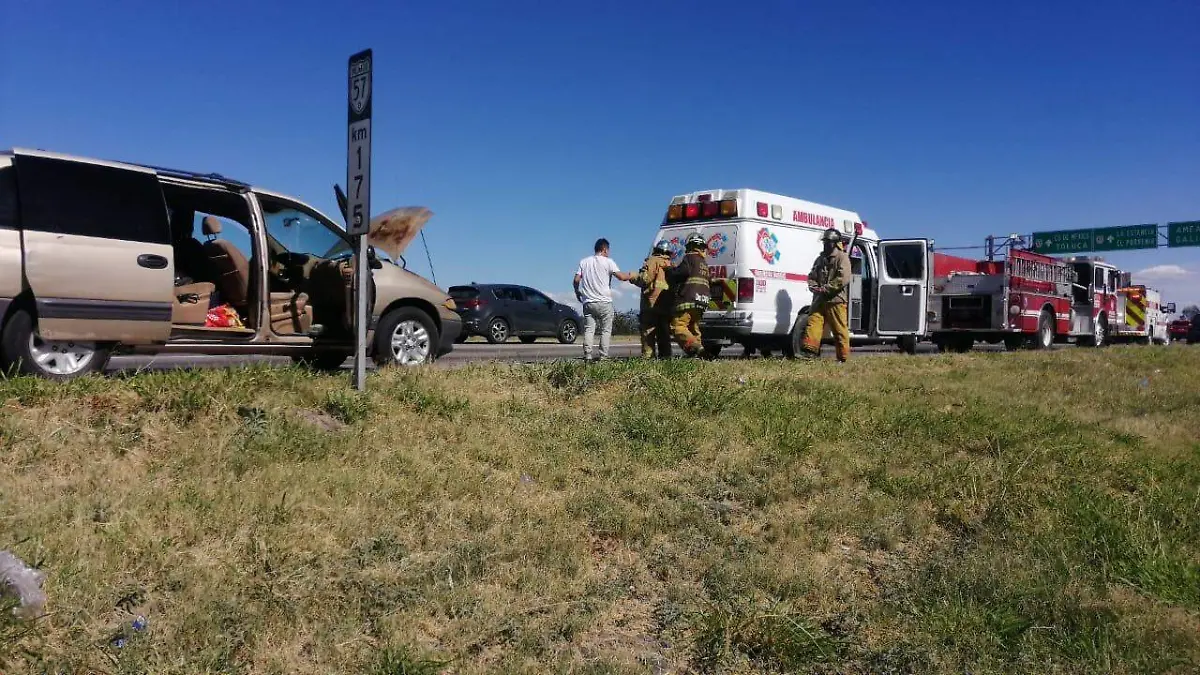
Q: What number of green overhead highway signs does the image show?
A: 3